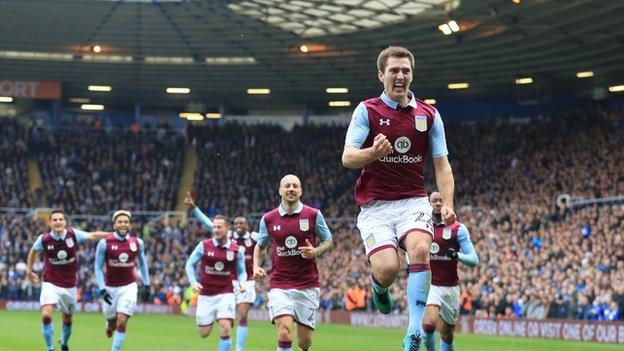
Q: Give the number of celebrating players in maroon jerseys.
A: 7